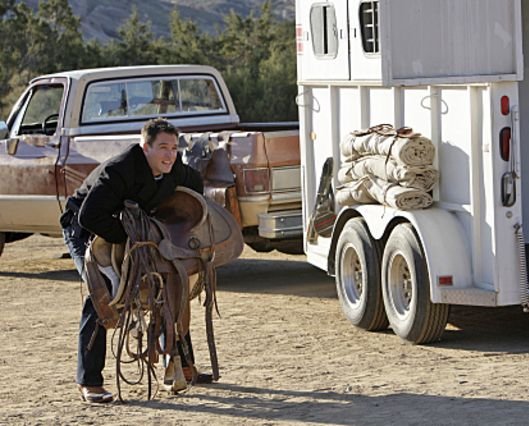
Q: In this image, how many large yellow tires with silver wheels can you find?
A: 0